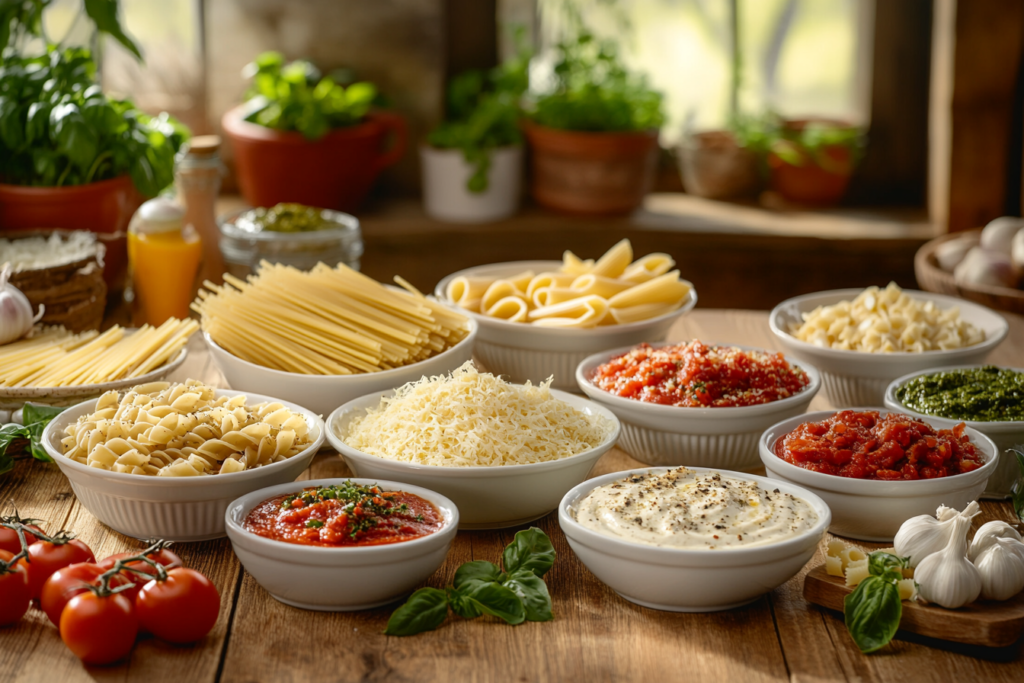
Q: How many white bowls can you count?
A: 10